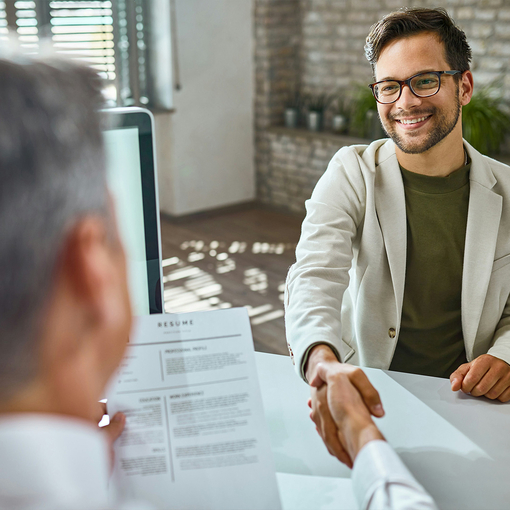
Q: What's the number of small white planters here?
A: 3